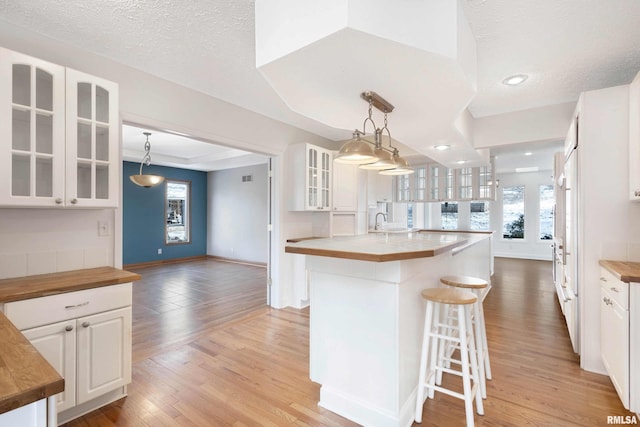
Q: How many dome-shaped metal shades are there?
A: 3